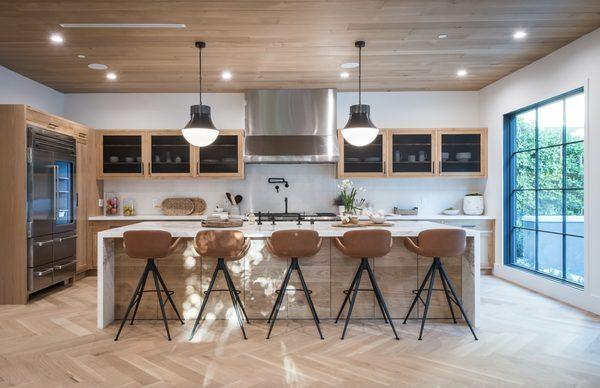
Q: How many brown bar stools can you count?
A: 5